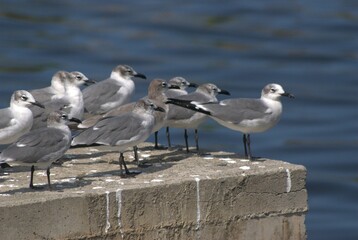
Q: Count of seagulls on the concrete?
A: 10